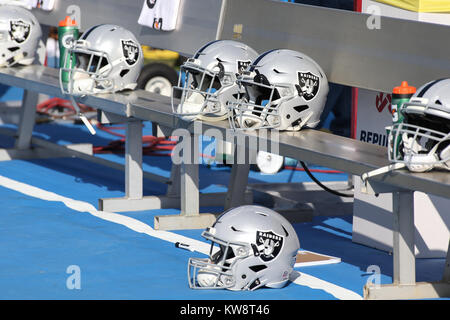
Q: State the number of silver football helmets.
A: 6